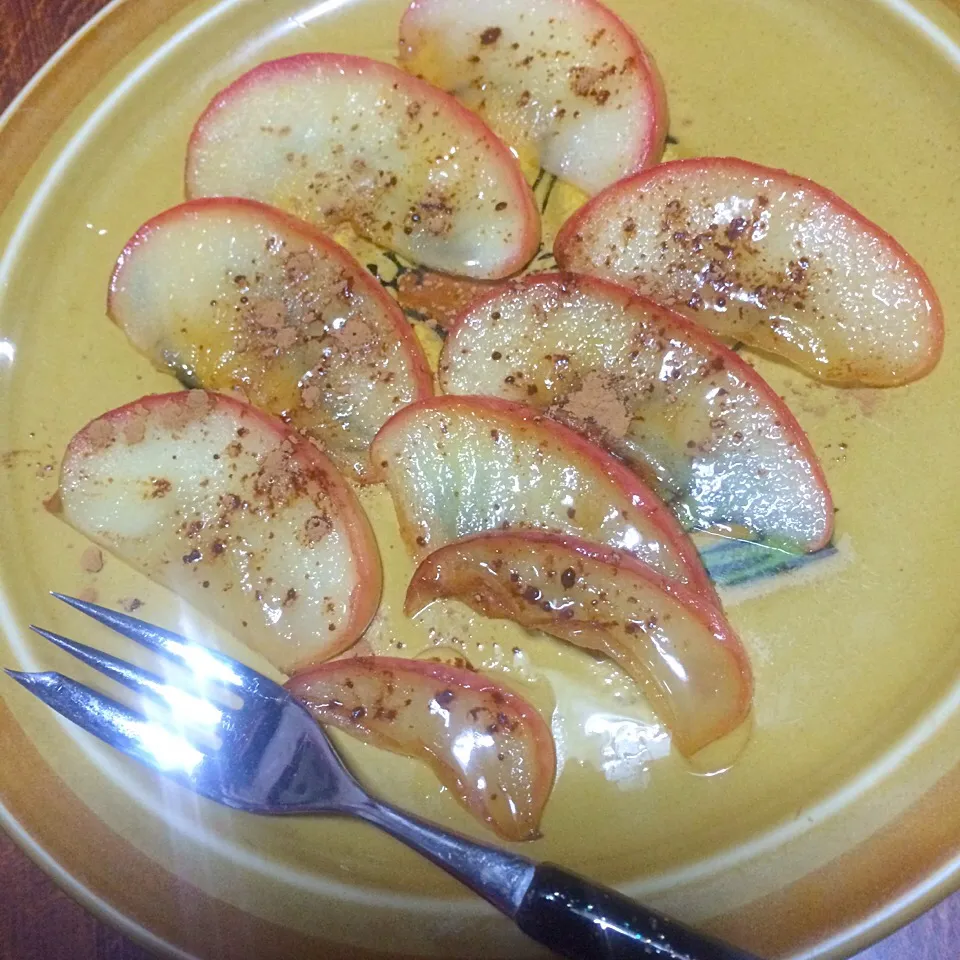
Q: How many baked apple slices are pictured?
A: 9